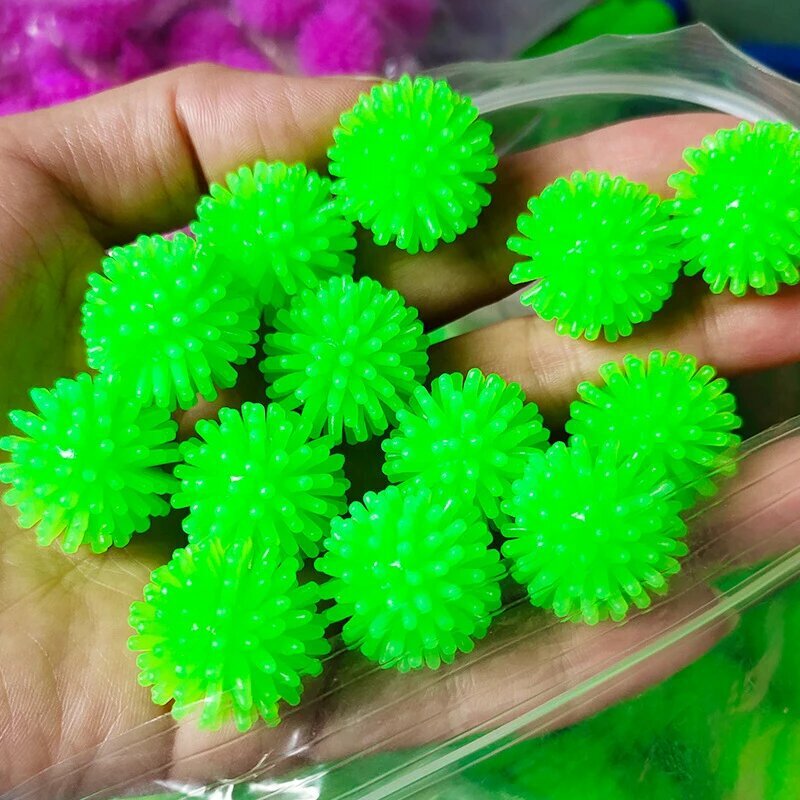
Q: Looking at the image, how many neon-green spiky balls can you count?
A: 13